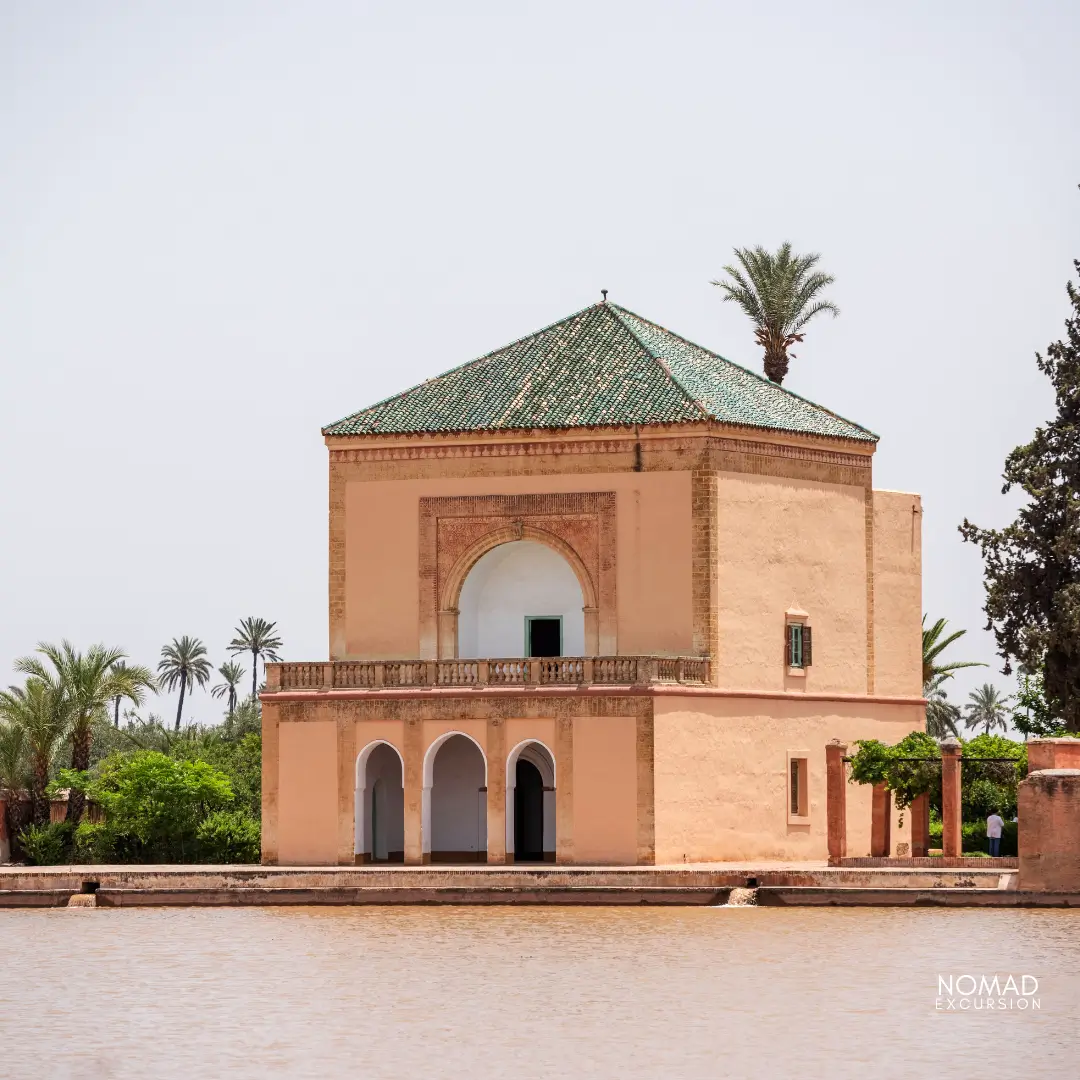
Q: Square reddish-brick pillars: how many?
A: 4